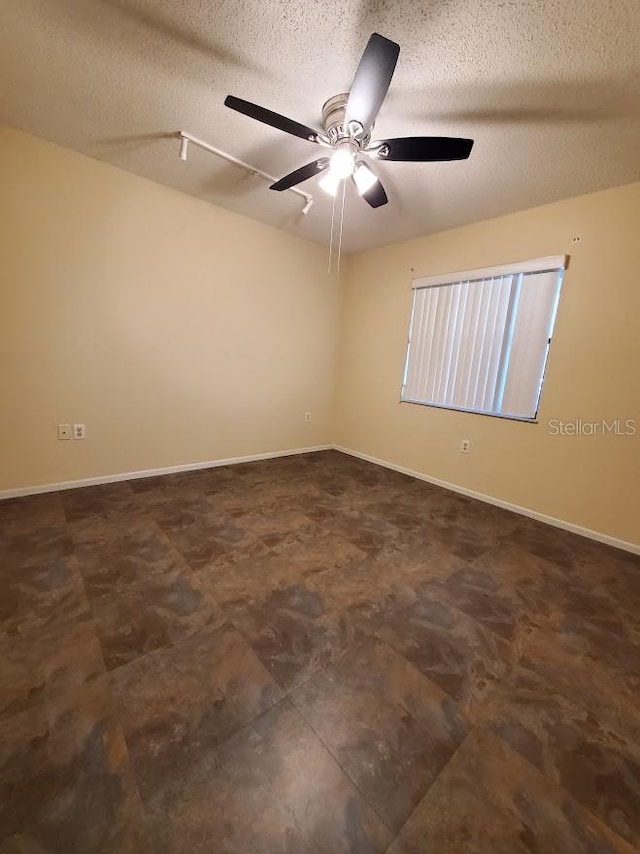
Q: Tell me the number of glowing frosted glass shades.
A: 3